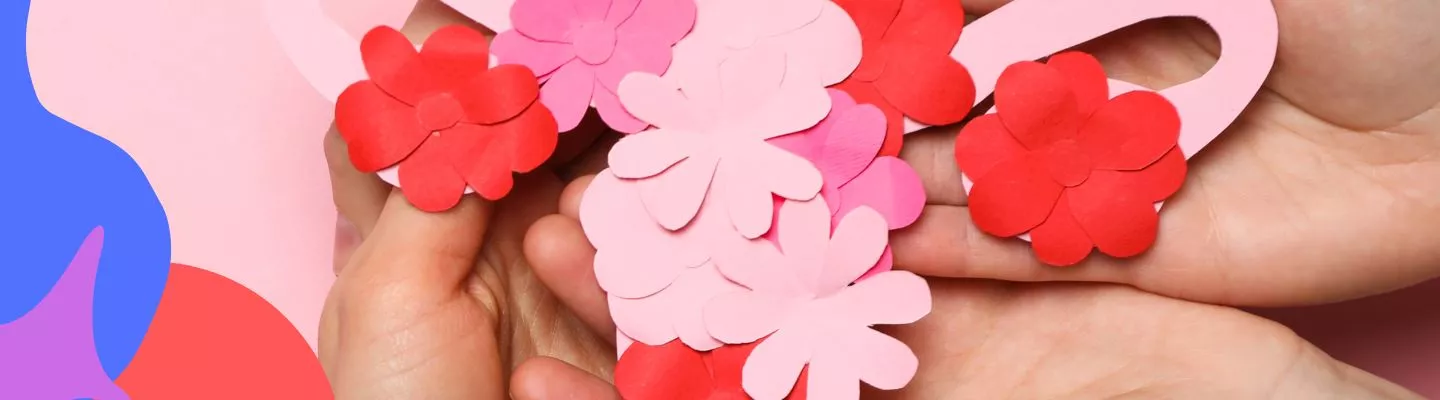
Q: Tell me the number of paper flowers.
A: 10